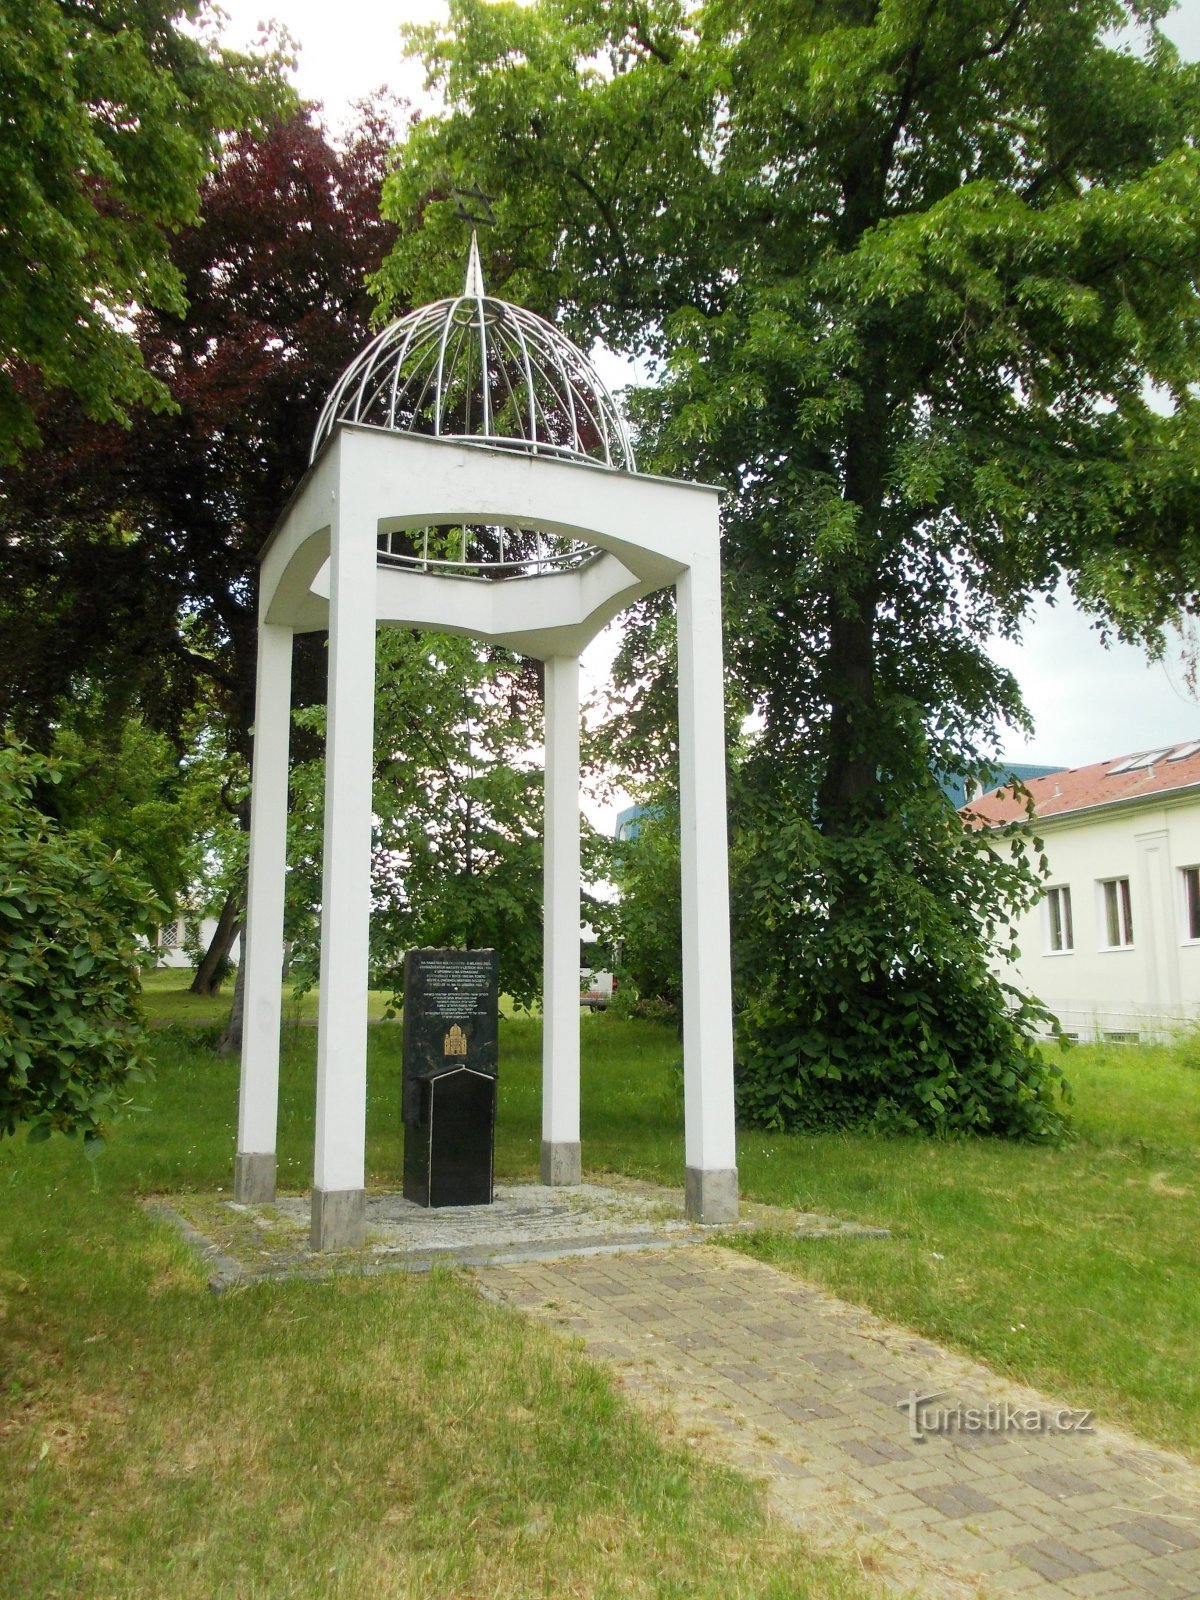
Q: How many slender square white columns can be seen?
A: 4